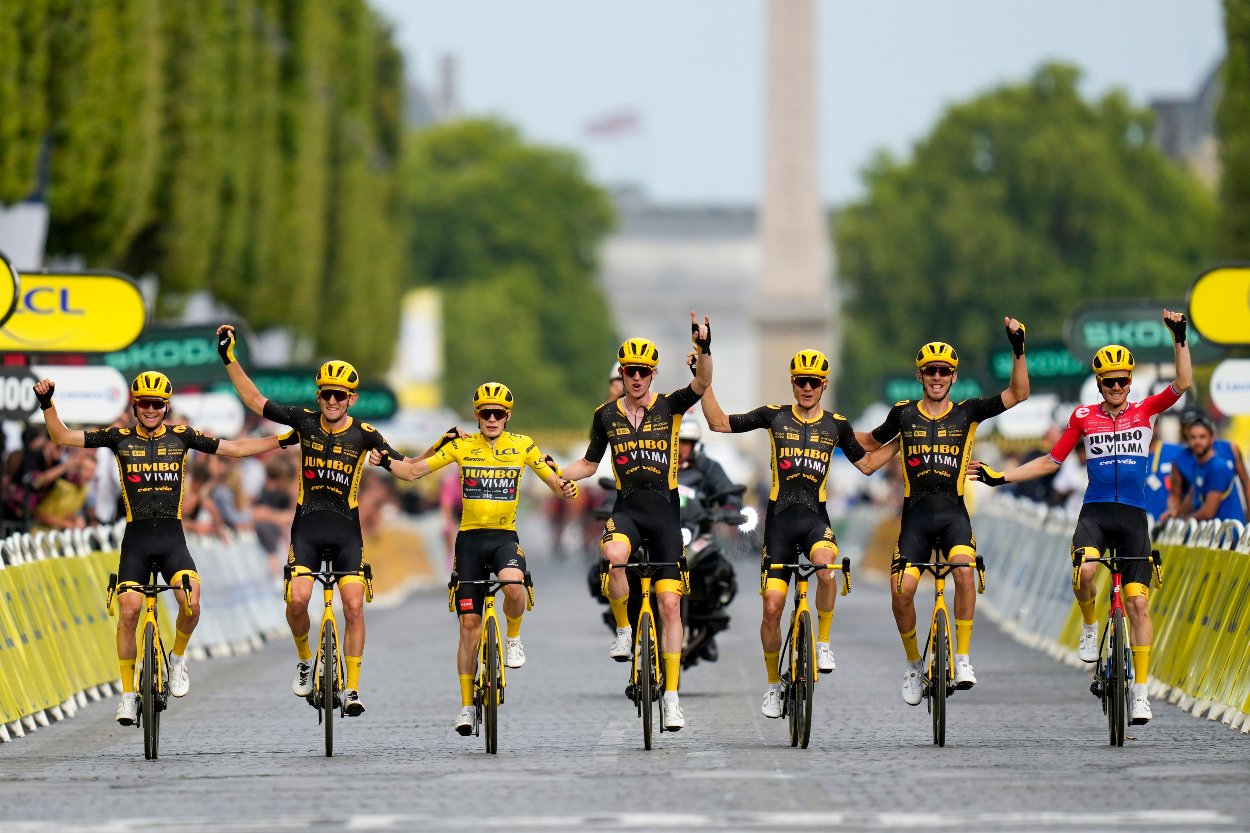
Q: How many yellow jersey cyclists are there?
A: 1